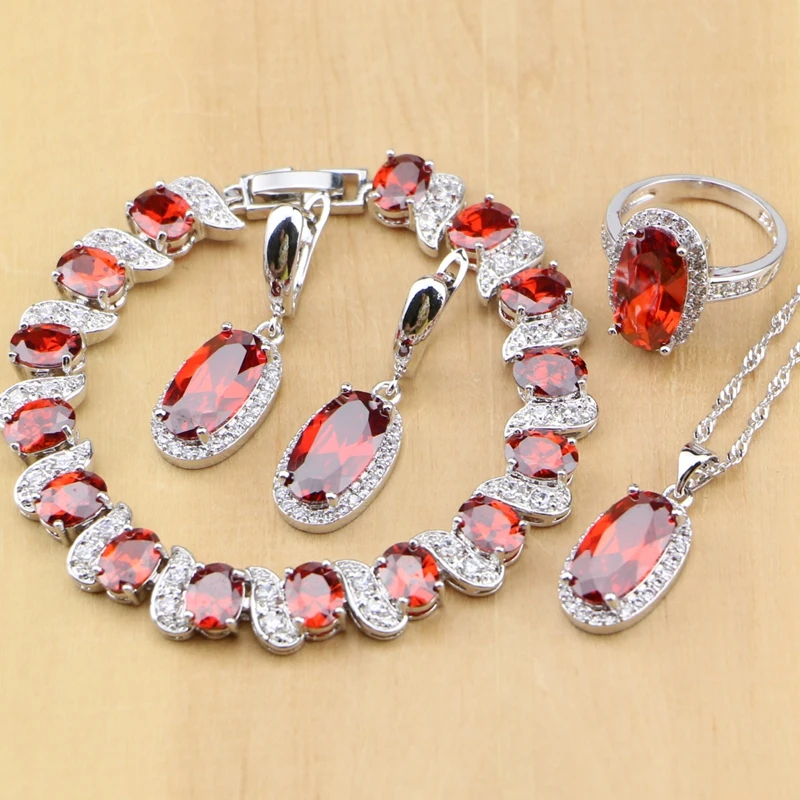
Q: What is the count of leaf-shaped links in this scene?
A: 15